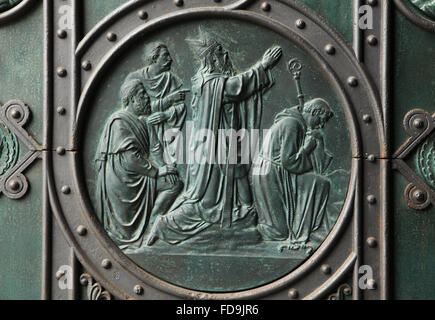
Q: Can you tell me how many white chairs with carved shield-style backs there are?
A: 0